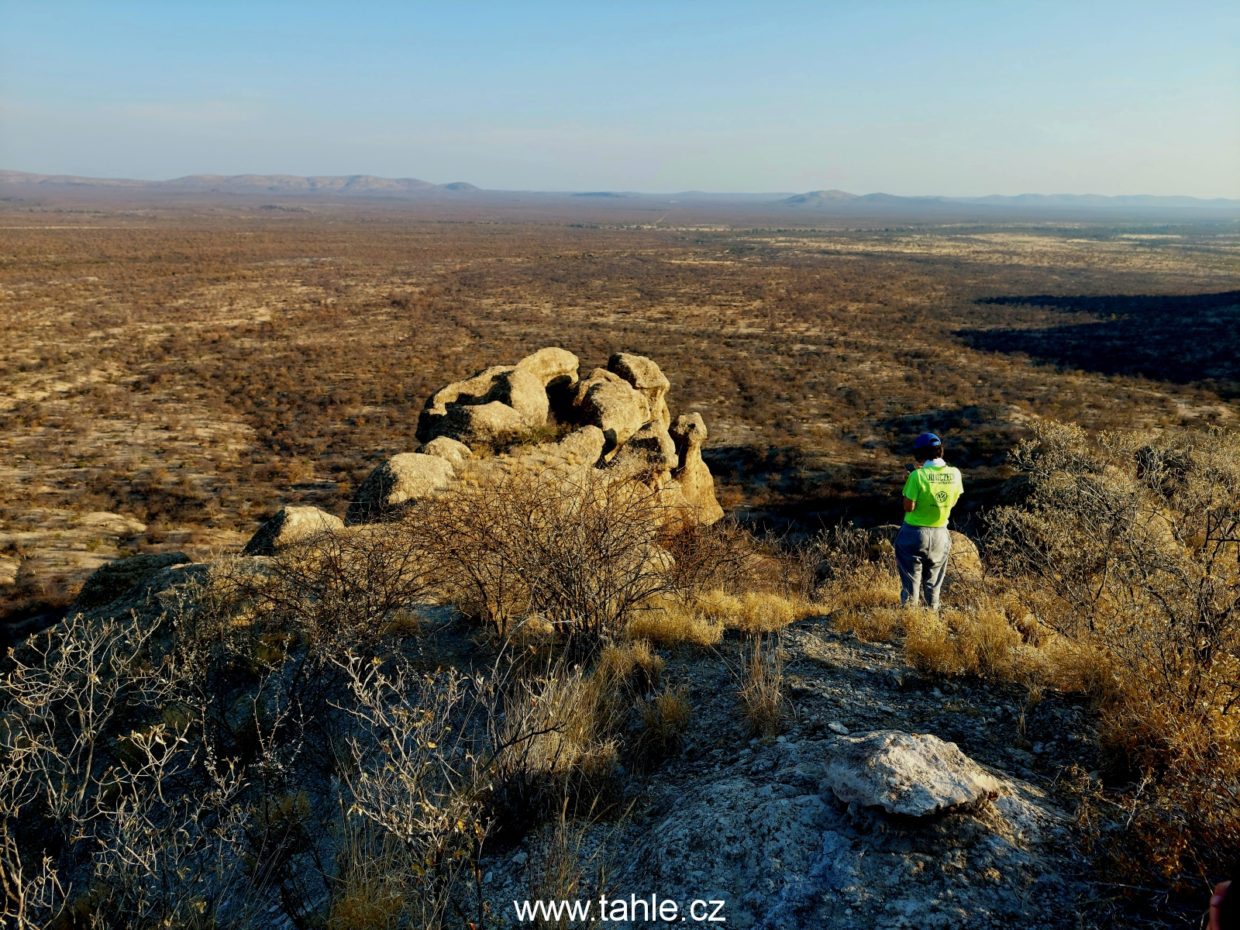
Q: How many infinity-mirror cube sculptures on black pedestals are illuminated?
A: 0